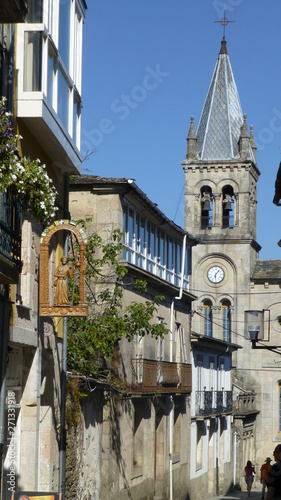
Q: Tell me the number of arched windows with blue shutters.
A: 2